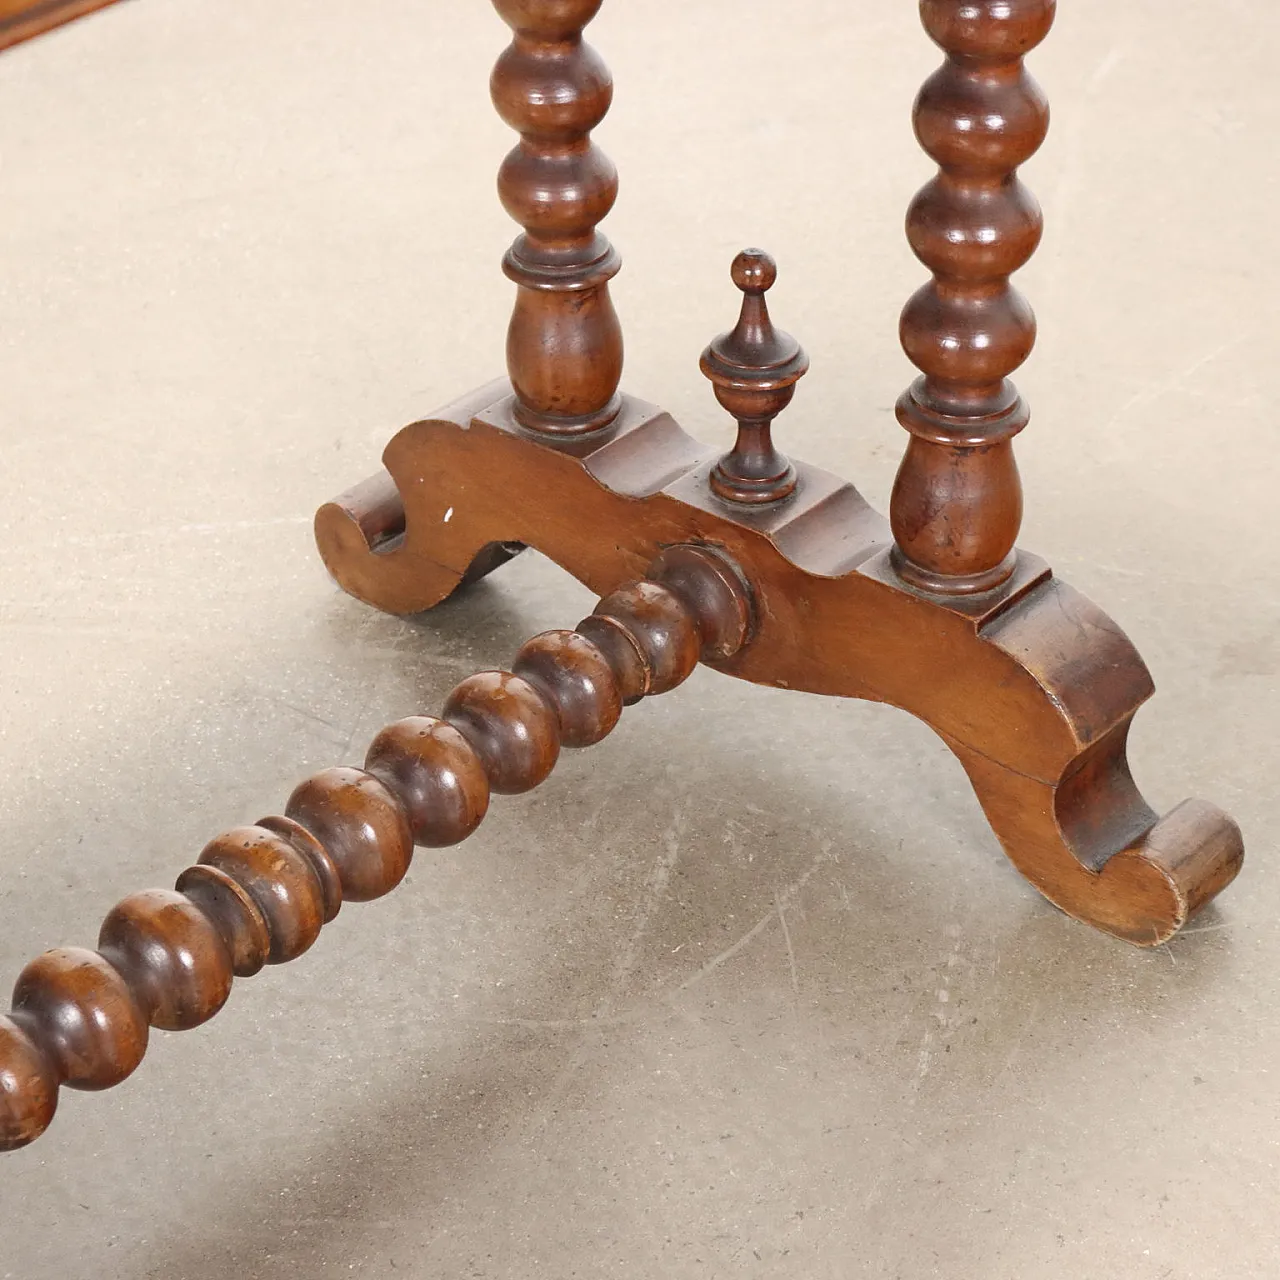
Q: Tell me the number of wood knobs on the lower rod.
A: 9